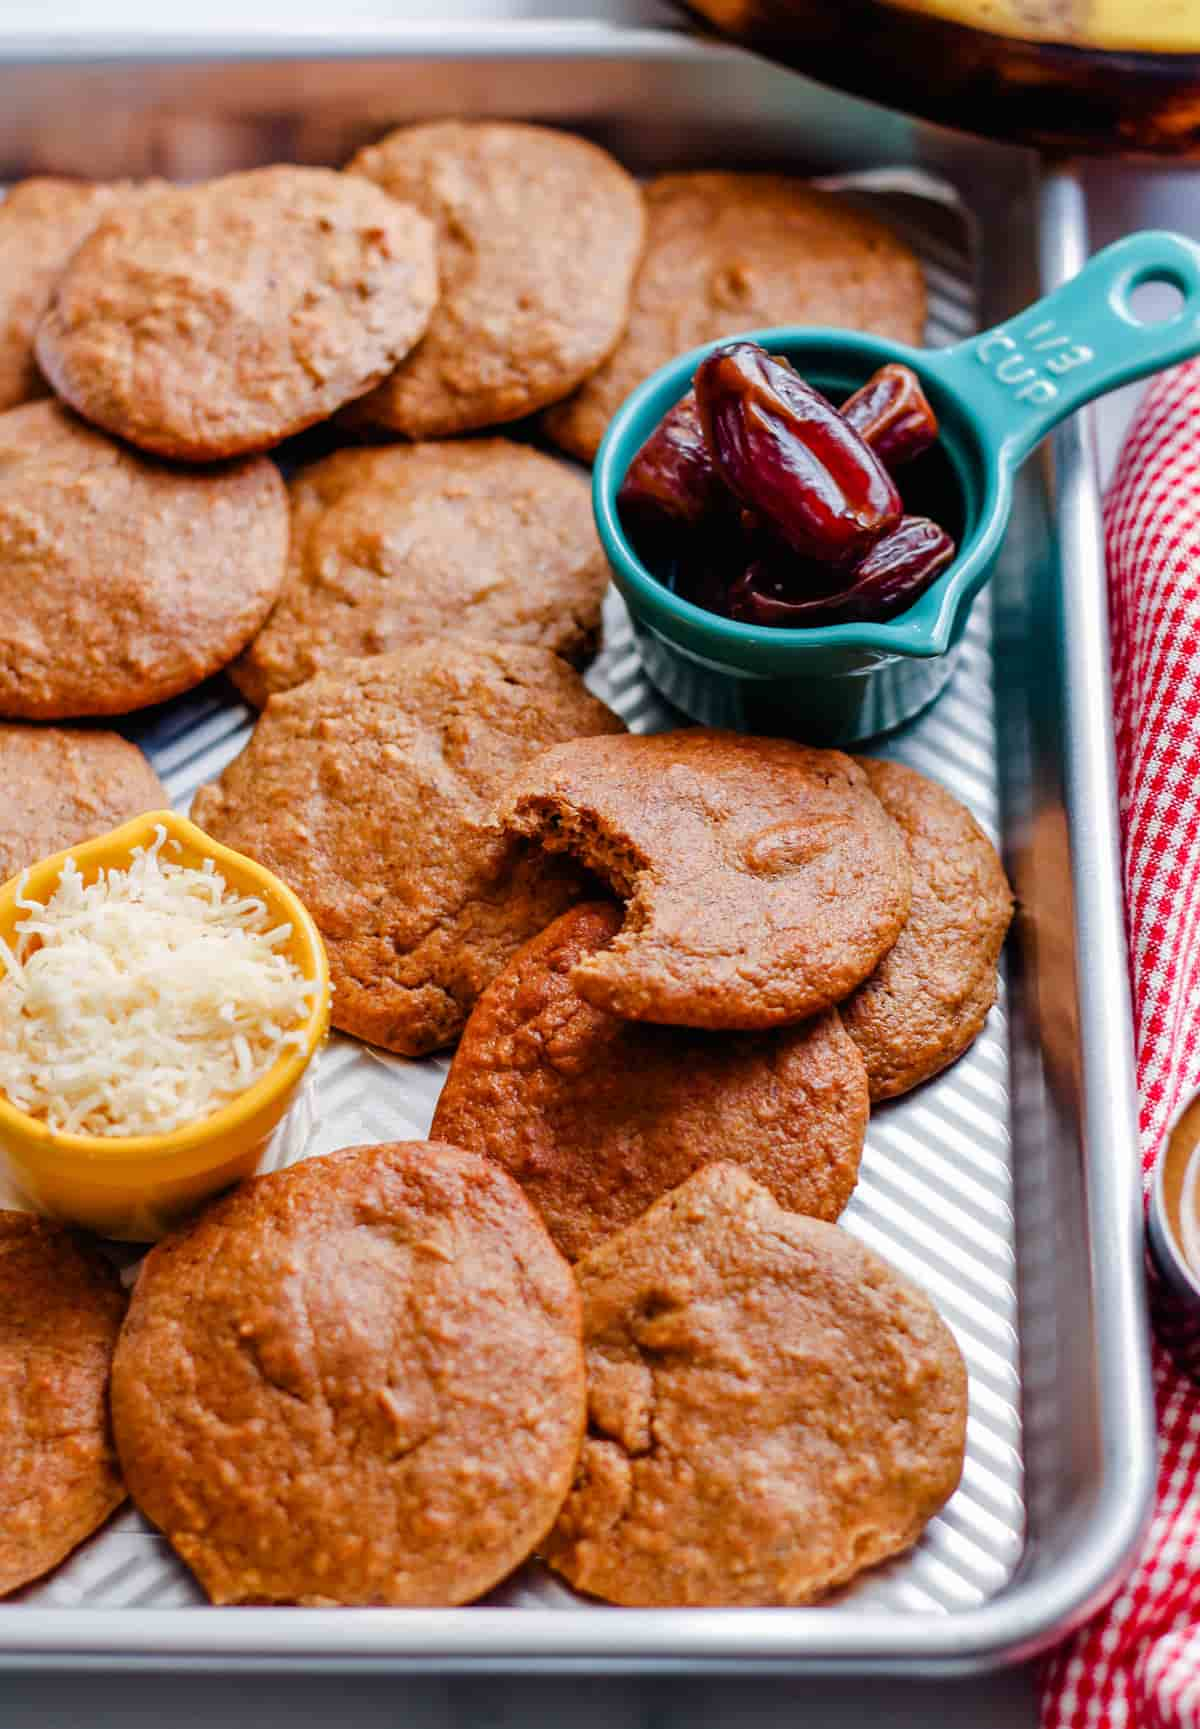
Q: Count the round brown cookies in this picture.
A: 14